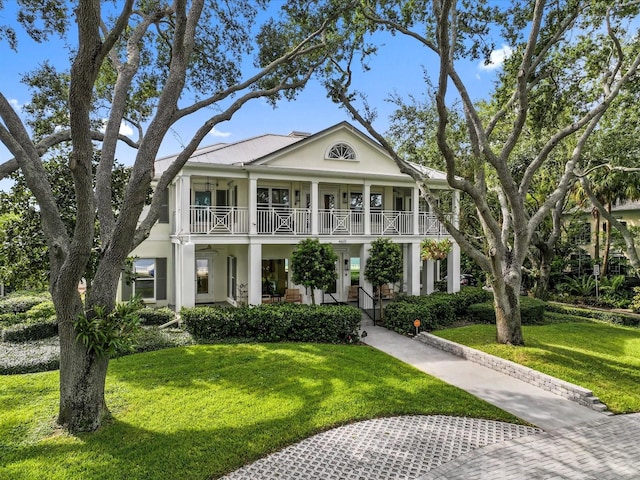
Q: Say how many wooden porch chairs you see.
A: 4